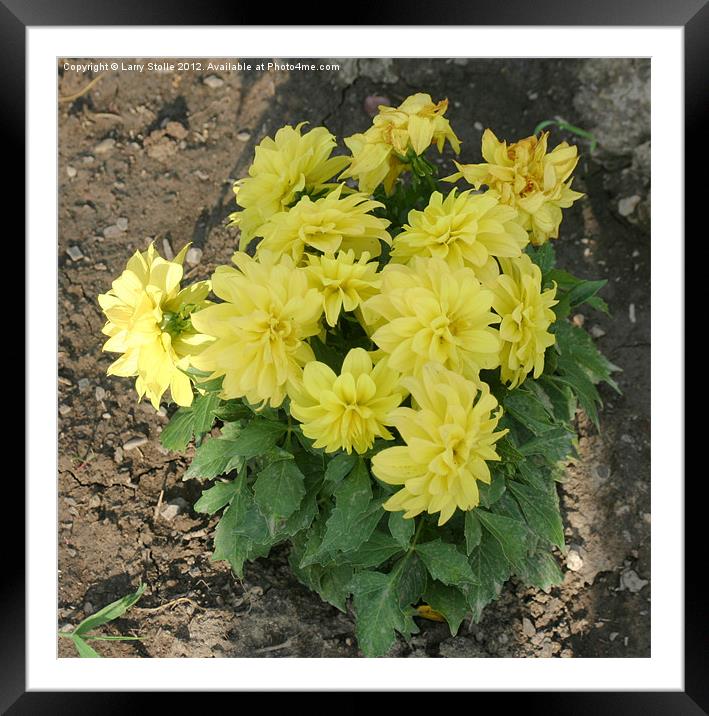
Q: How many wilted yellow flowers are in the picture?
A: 2